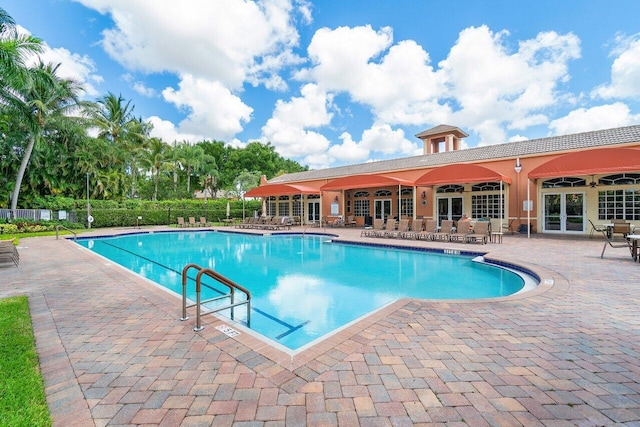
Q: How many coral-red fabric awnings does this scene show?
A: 4